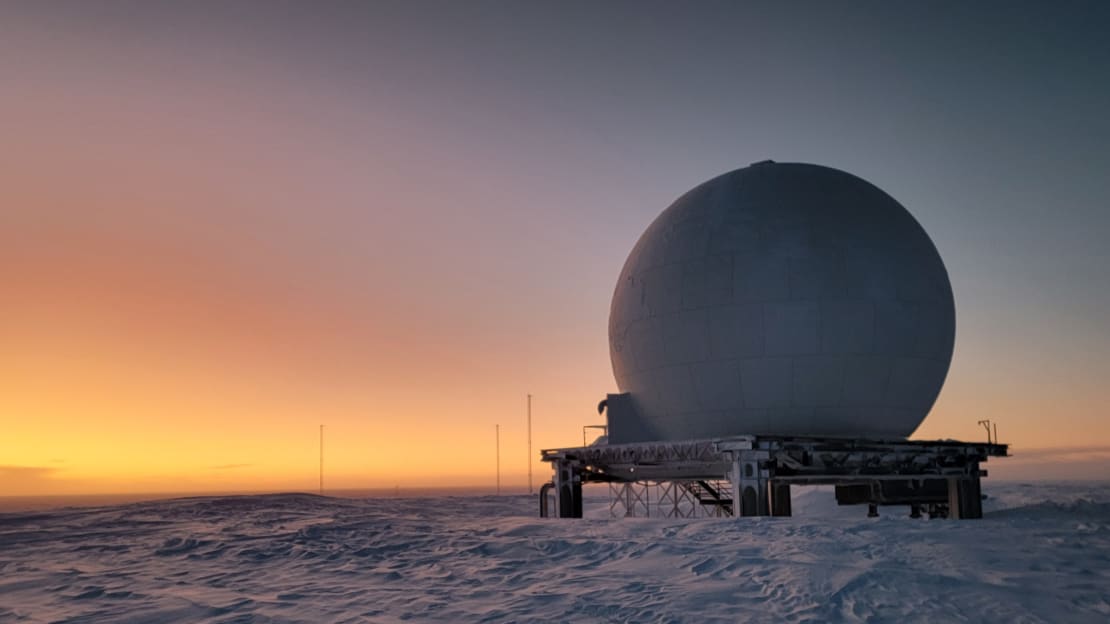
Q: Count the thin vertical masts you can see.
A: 3